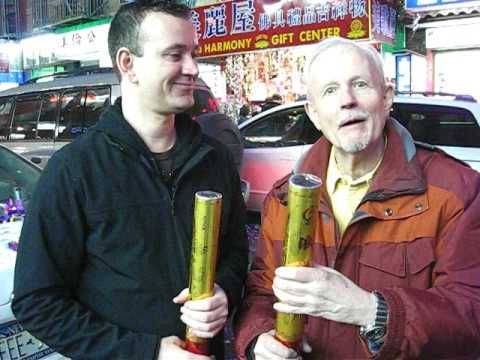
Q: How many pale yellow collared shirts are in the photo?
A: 1